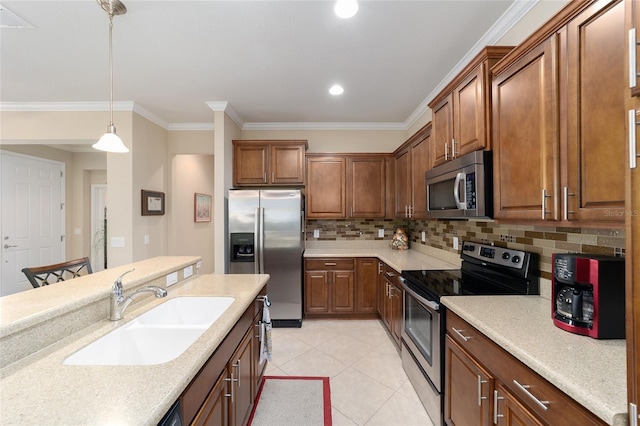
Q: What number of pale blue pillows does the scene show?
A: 0